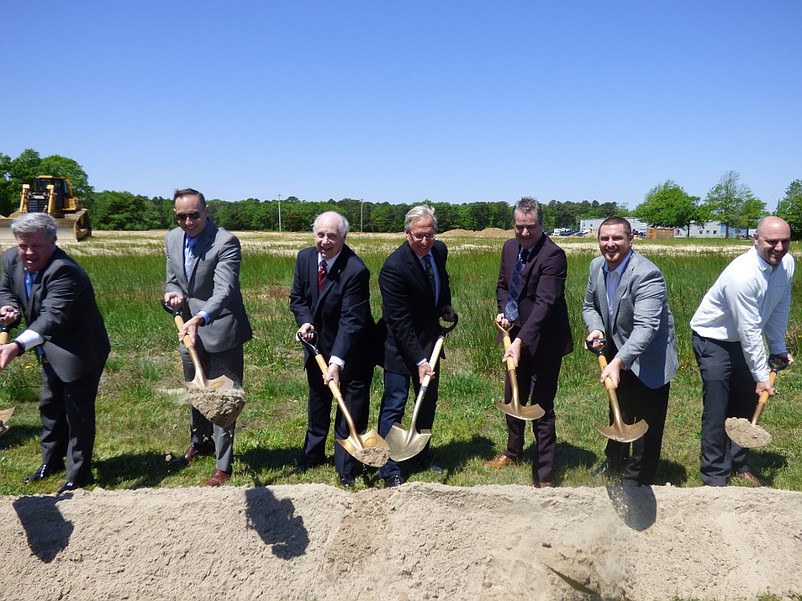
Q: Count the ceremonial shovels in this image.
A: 7